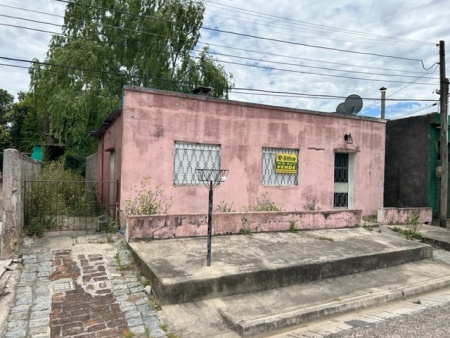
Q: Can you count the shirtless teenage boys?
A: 0